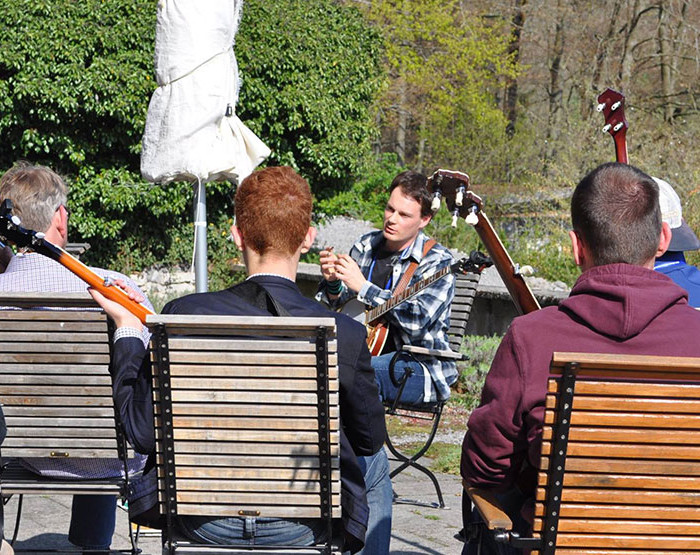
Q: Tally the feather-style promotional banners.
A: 0